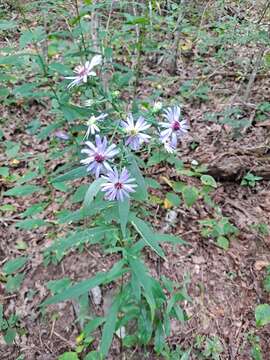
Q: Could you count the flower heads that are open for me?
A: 6